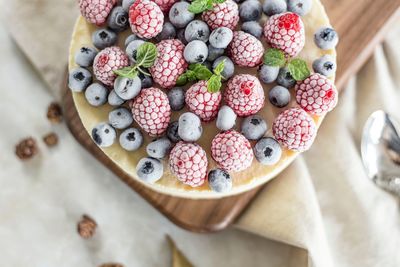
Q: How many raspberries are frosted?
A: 15